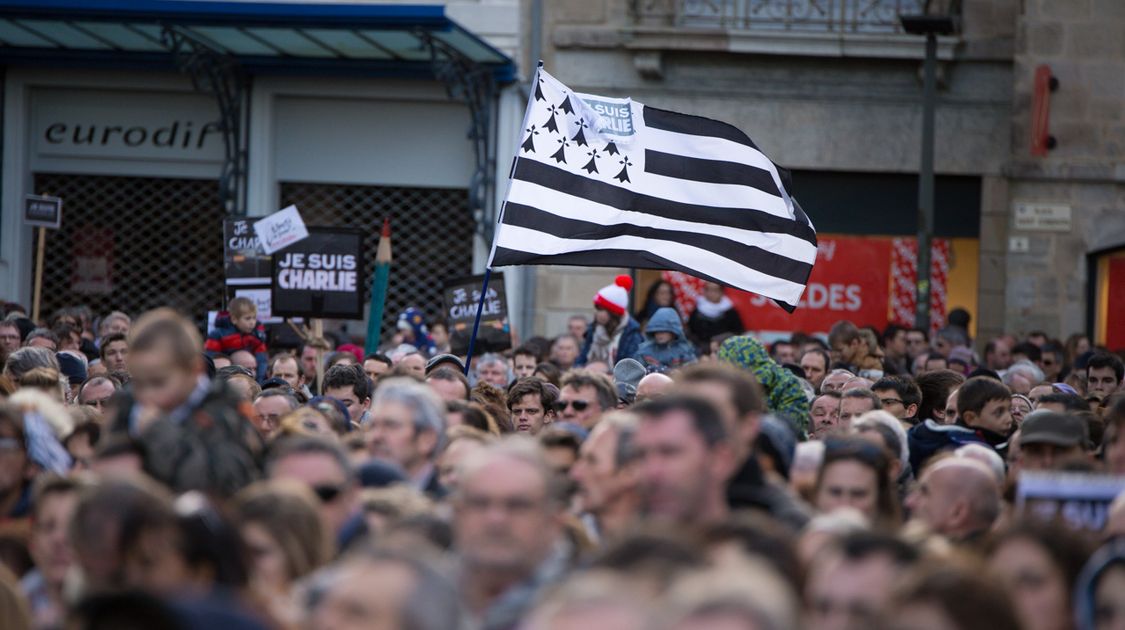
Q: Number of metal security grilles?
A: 2